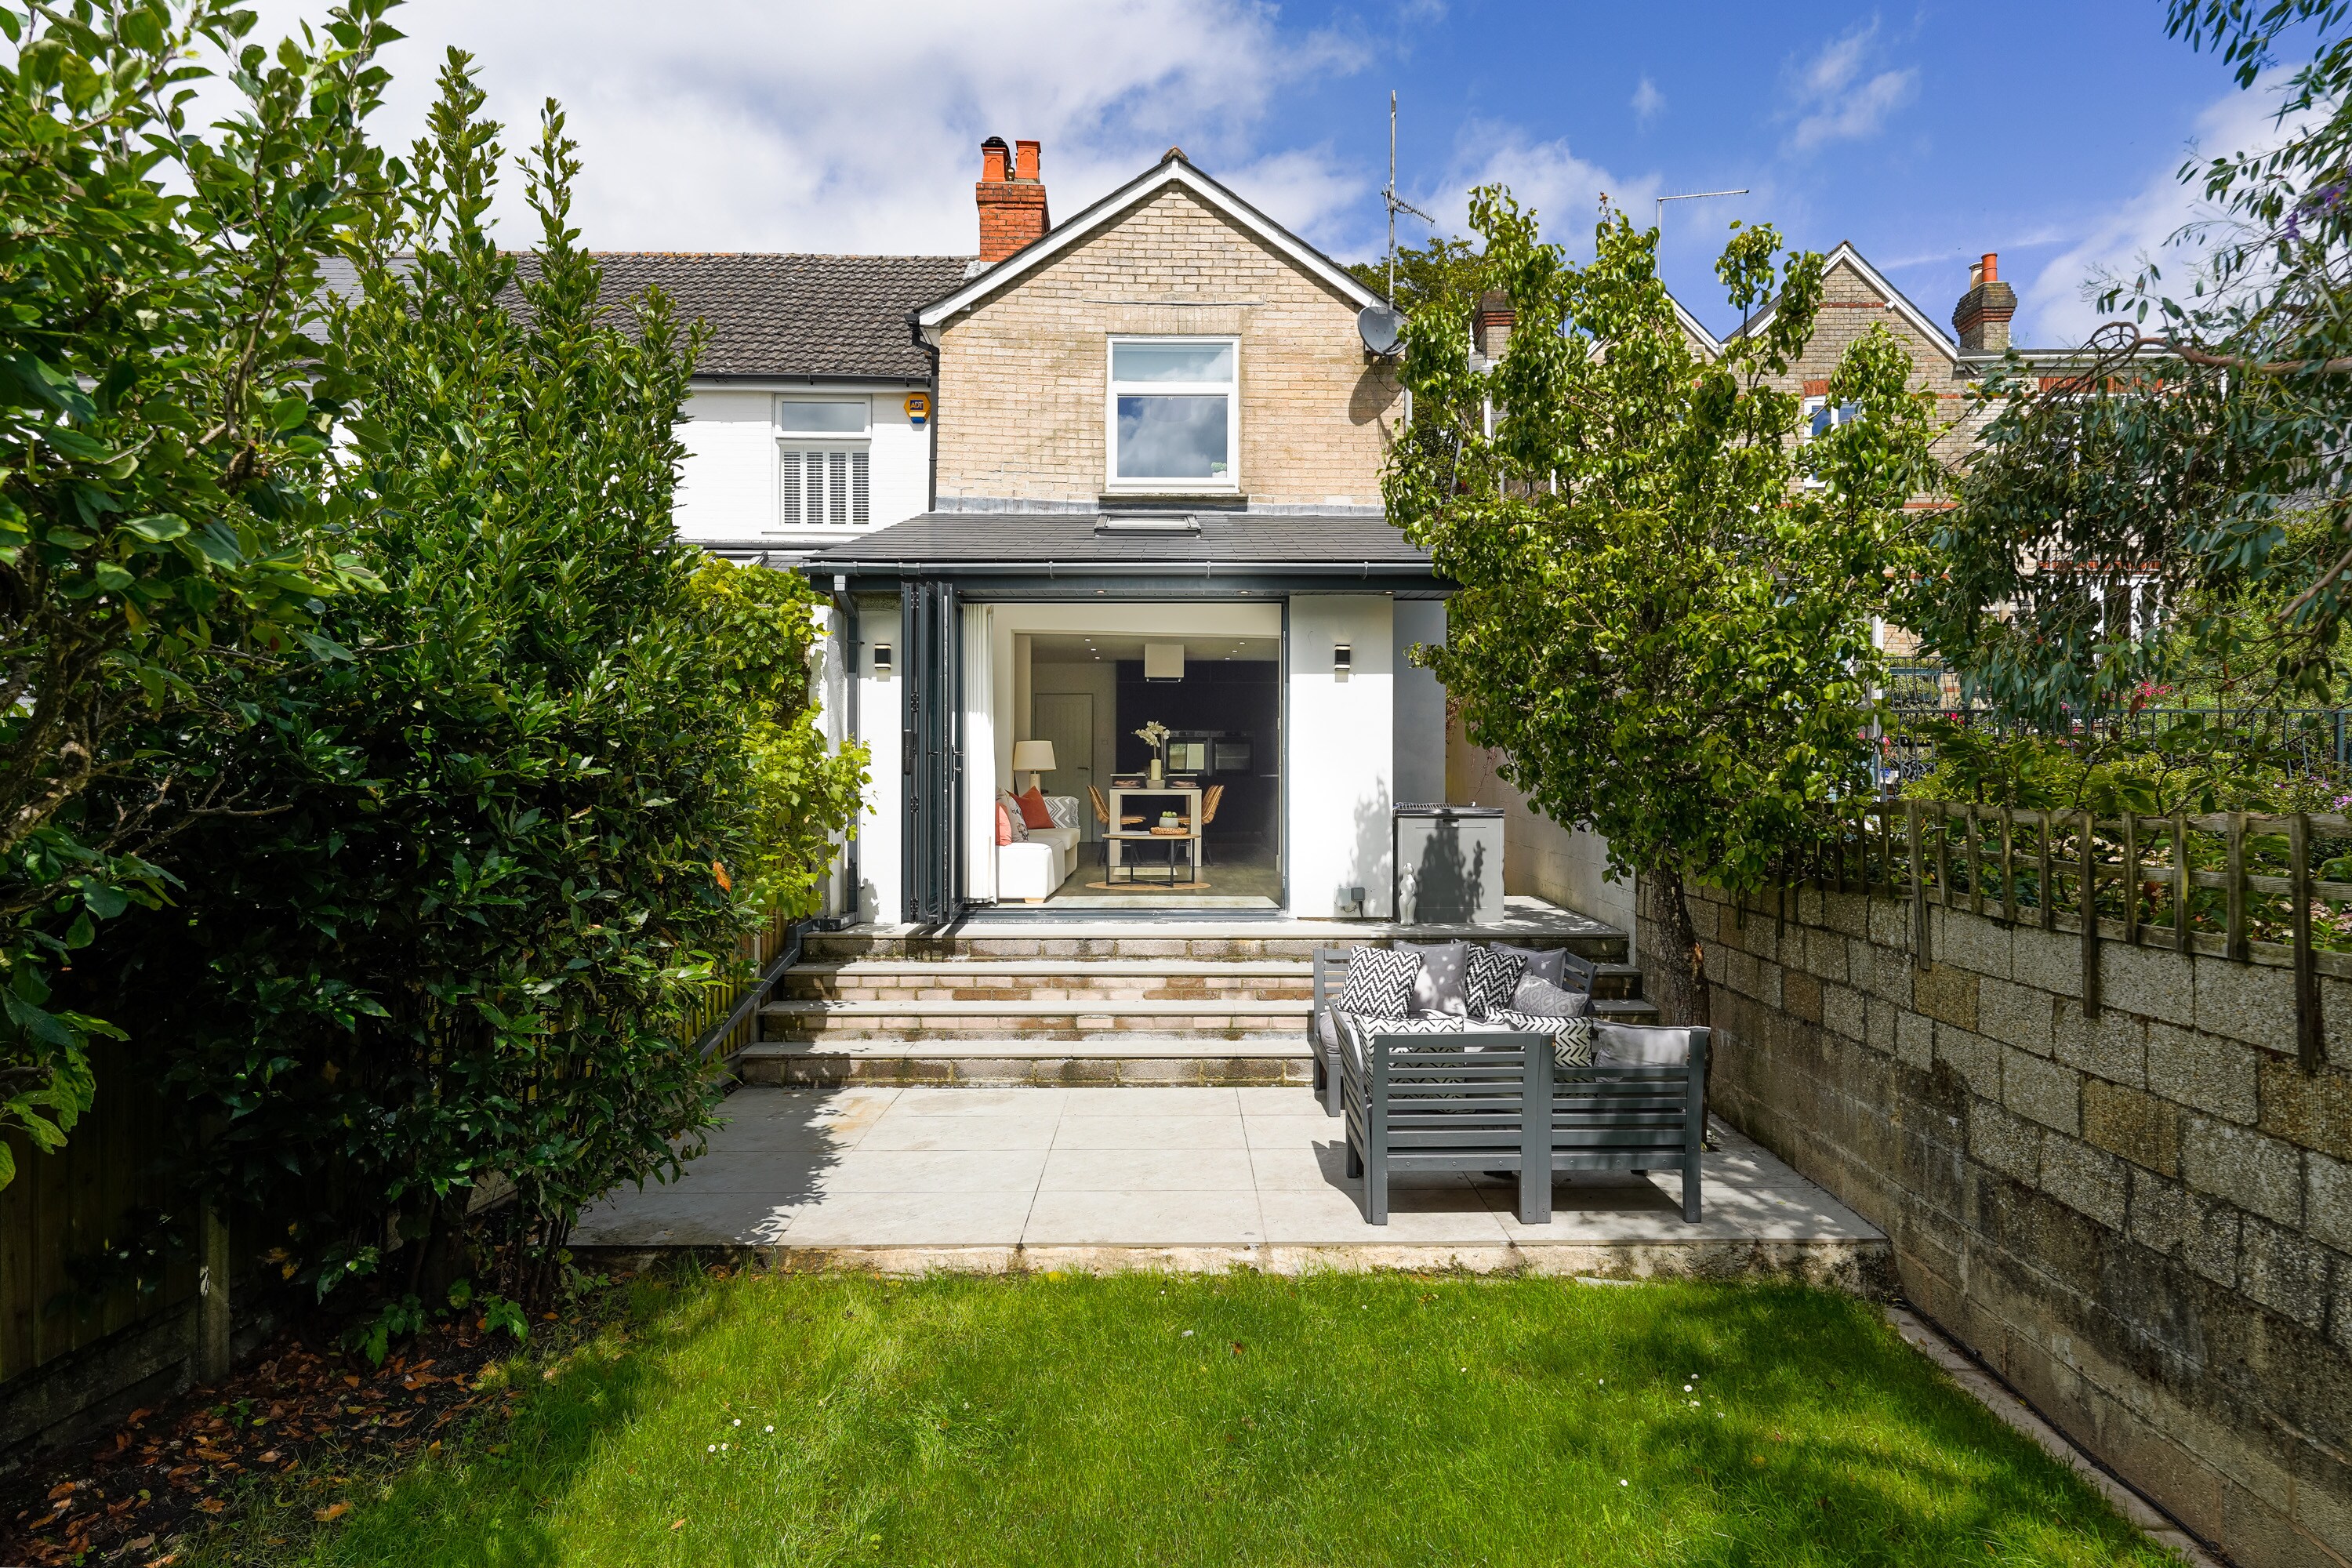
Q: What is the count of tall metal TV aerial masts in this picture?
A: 2